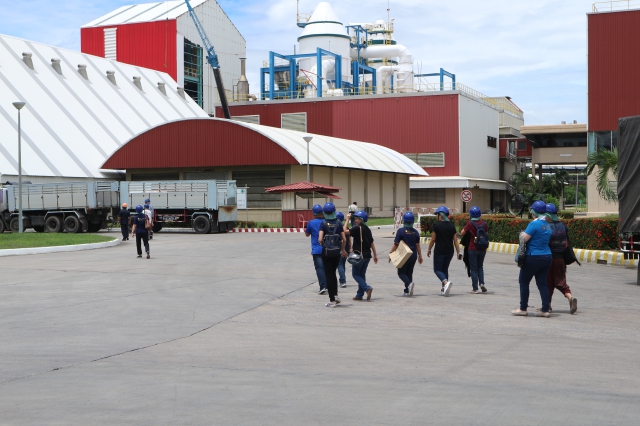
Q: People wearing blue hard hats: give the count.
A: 12